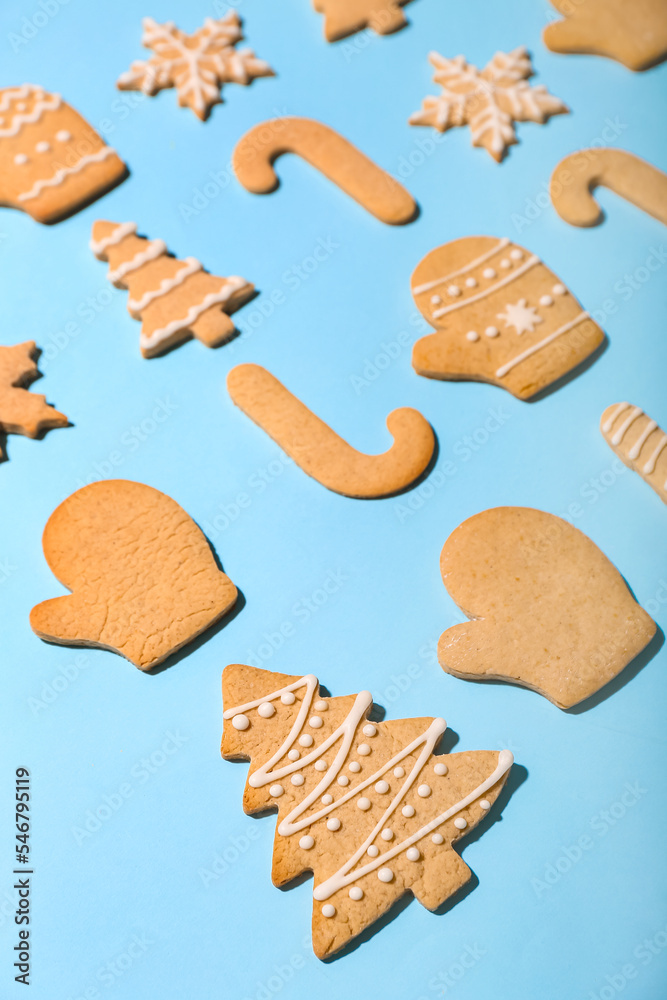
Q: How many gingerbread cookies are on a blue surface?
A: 15